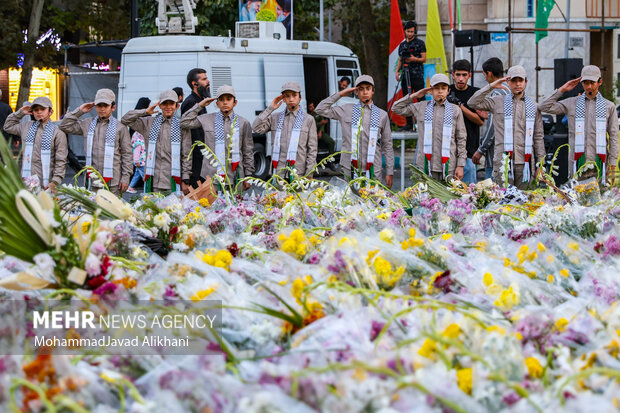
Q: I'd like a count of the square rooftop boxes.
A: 1